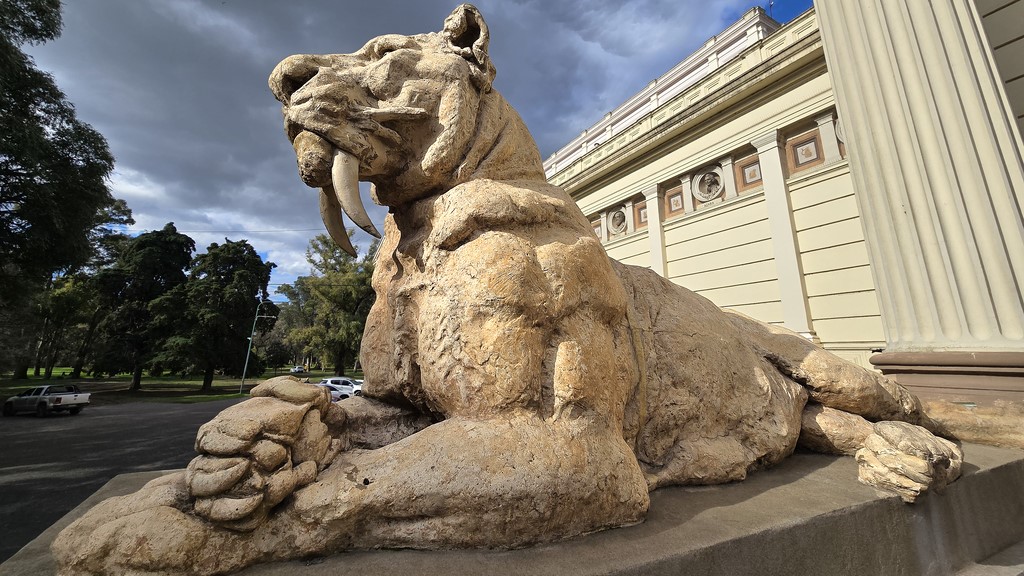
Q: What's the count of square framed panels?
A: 5